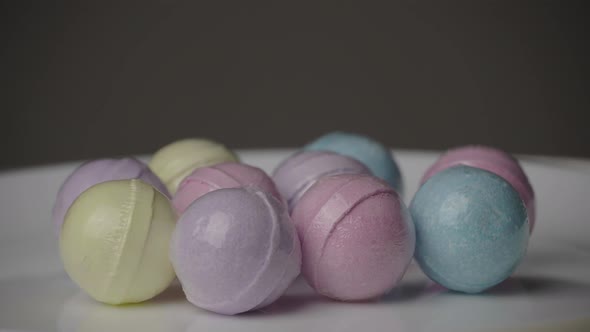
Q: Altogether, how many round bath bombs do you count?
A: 10